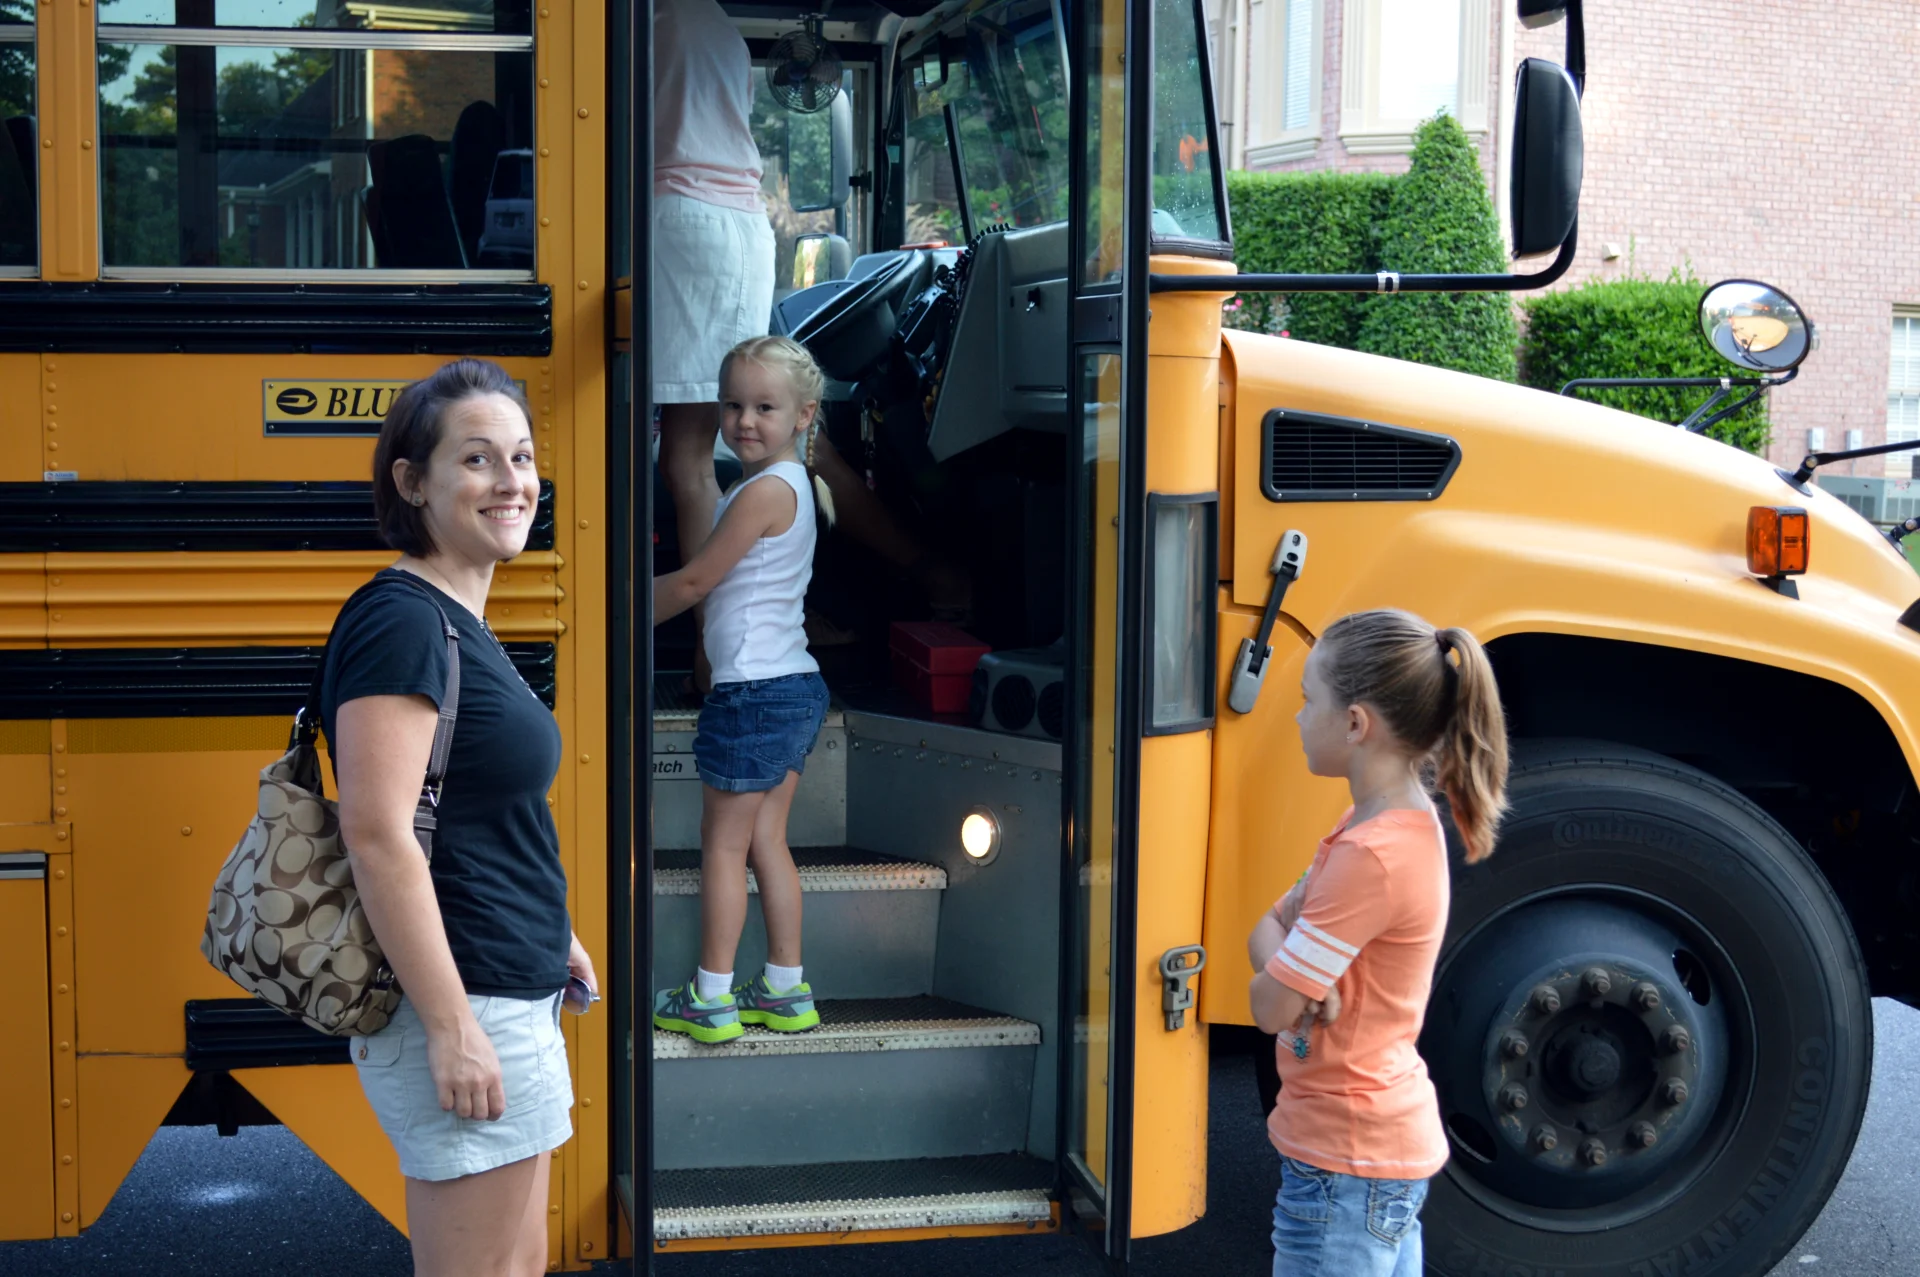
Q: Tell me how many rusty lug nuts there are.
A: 10